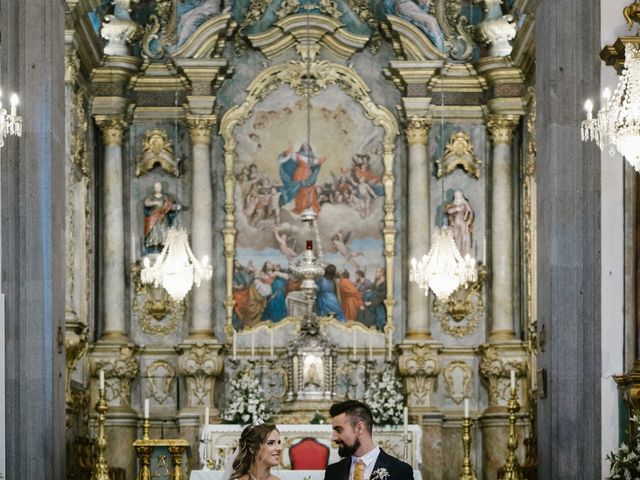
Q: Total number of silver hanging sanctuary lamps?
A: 1